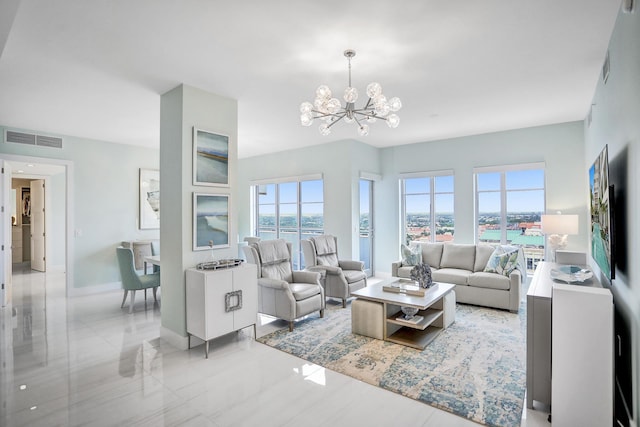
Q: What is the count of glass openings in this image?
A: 4